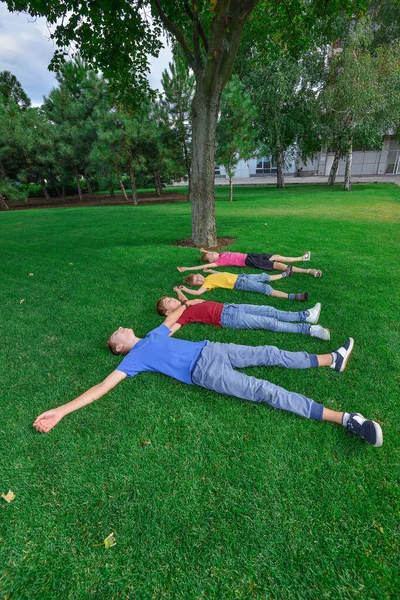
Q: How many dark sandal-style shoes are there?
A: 2